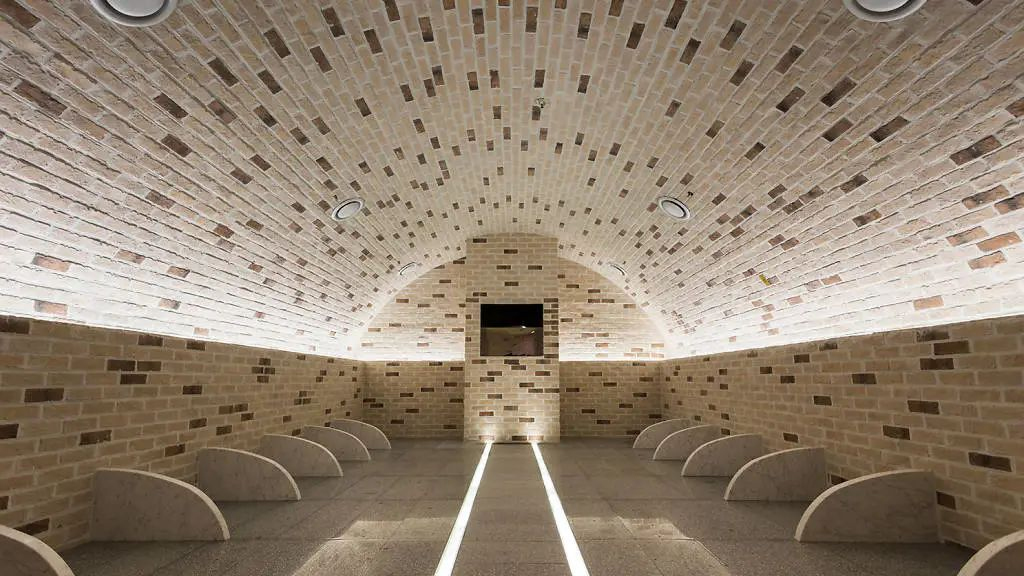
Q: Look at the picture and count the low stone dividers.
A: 12